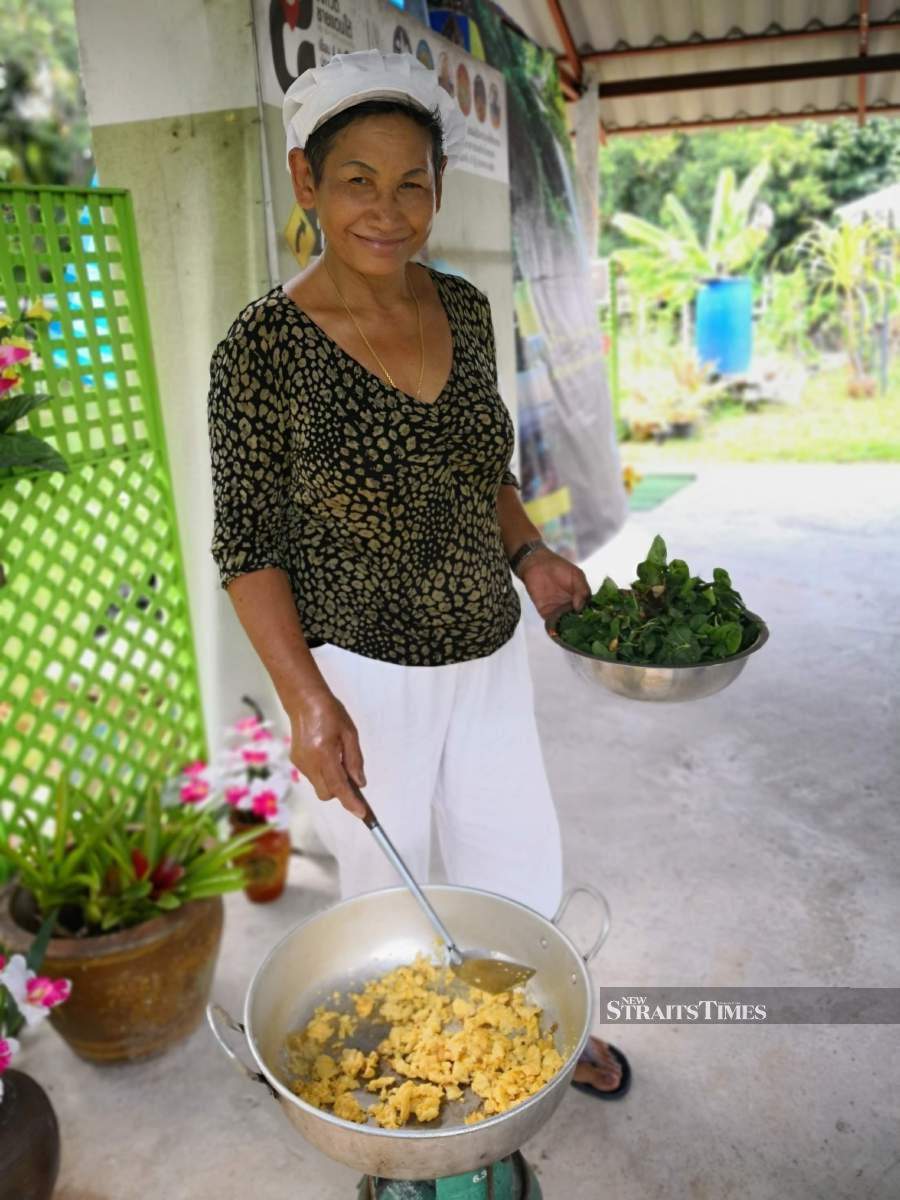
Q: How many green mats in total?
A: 1